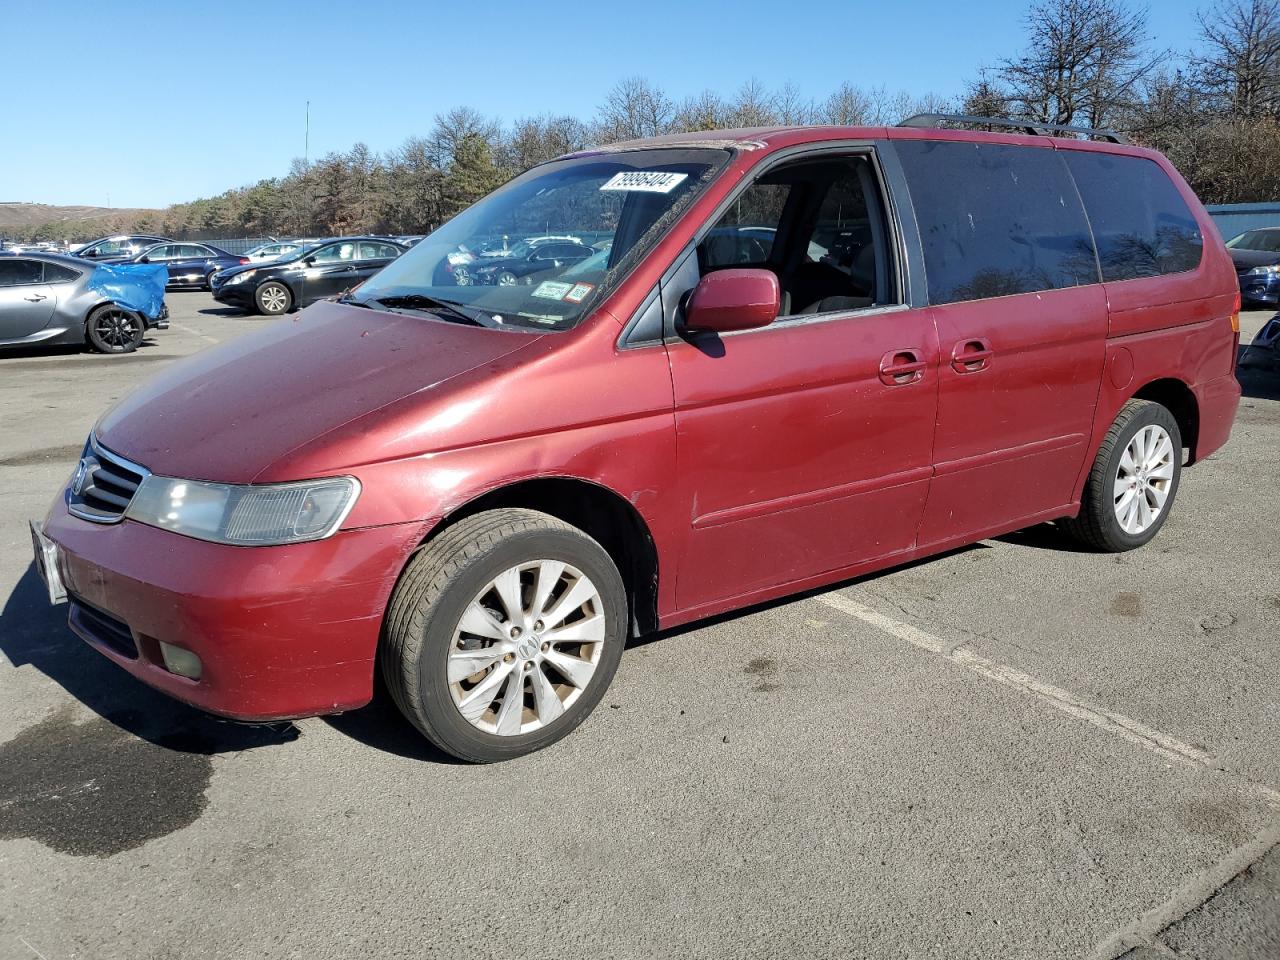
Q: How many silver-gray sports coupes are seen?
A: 1